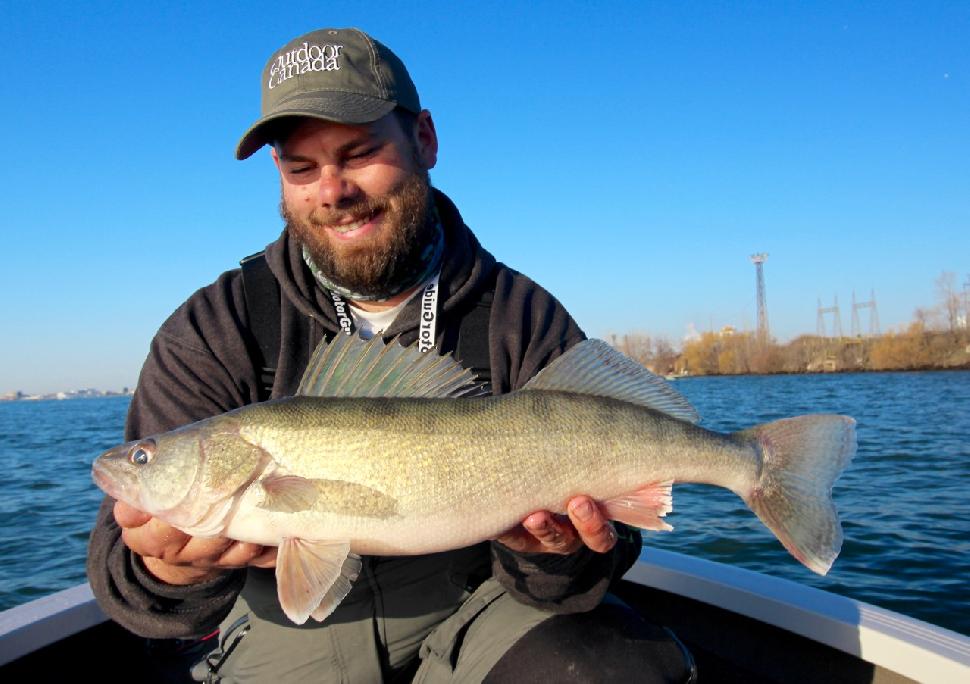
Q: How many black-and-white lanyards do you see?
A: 1